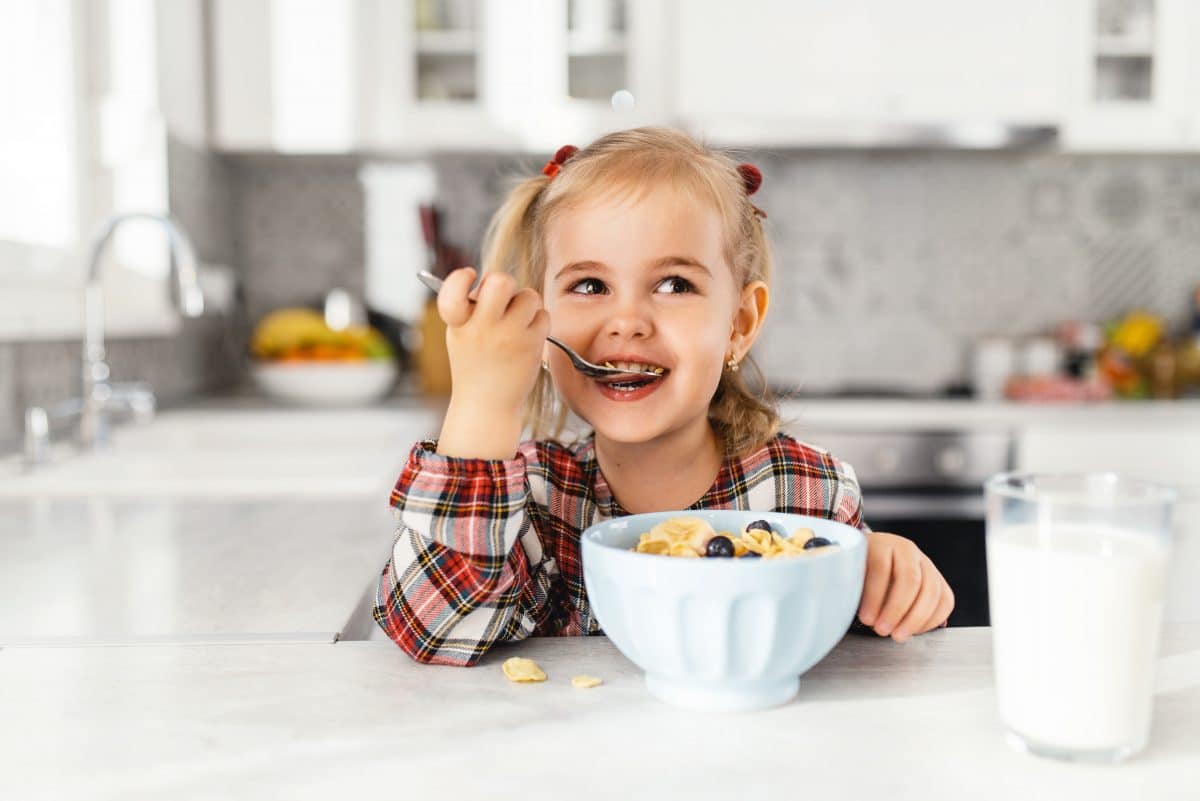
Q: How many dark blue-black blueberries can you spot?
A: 4